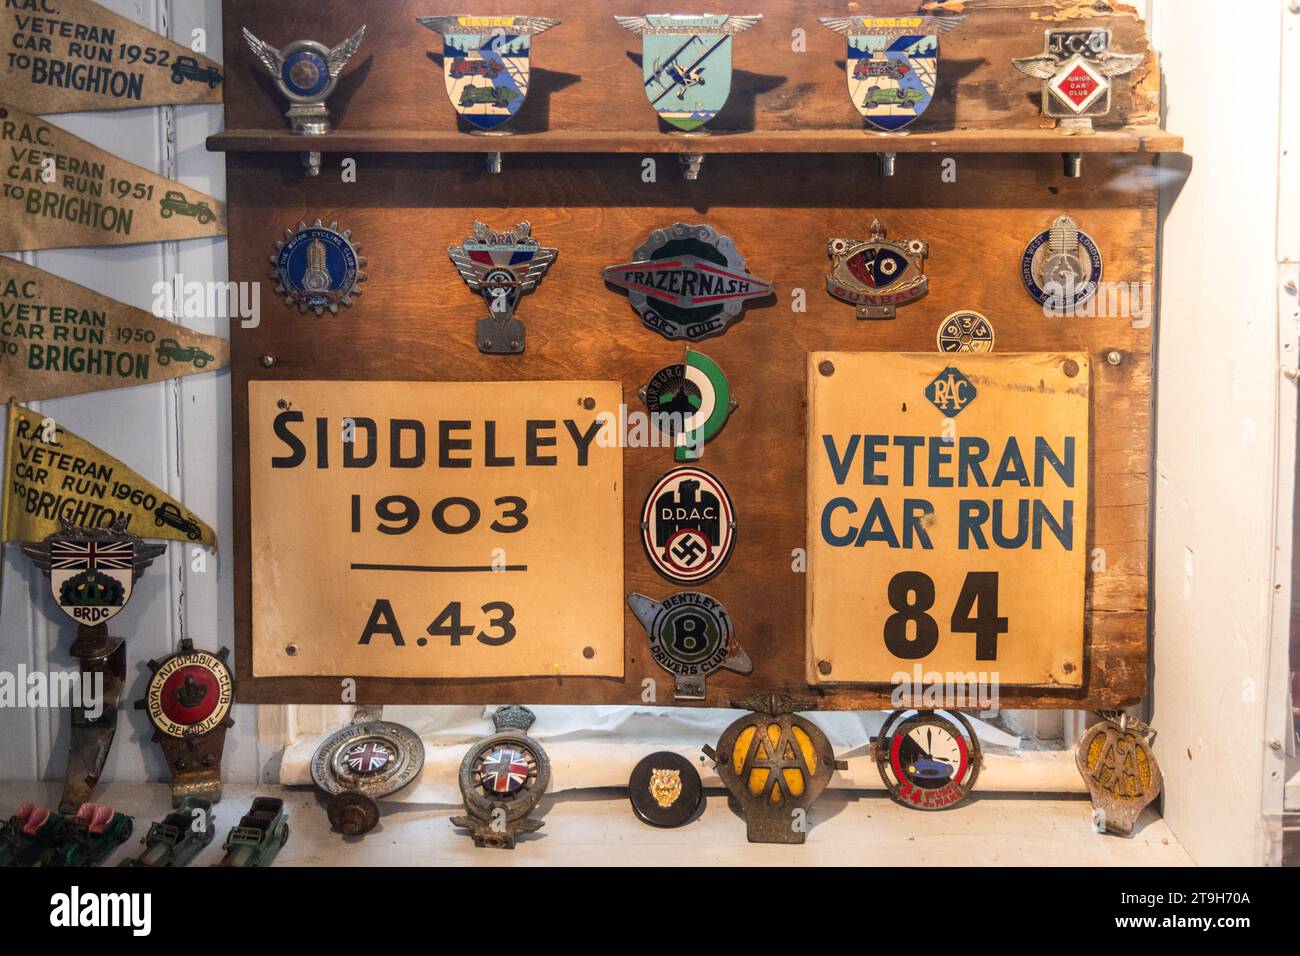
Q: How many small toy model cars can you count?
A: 4